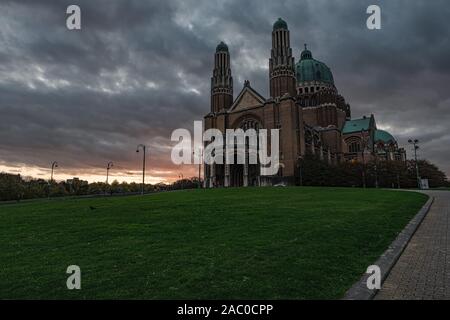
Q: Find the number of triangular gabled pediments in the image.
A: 1